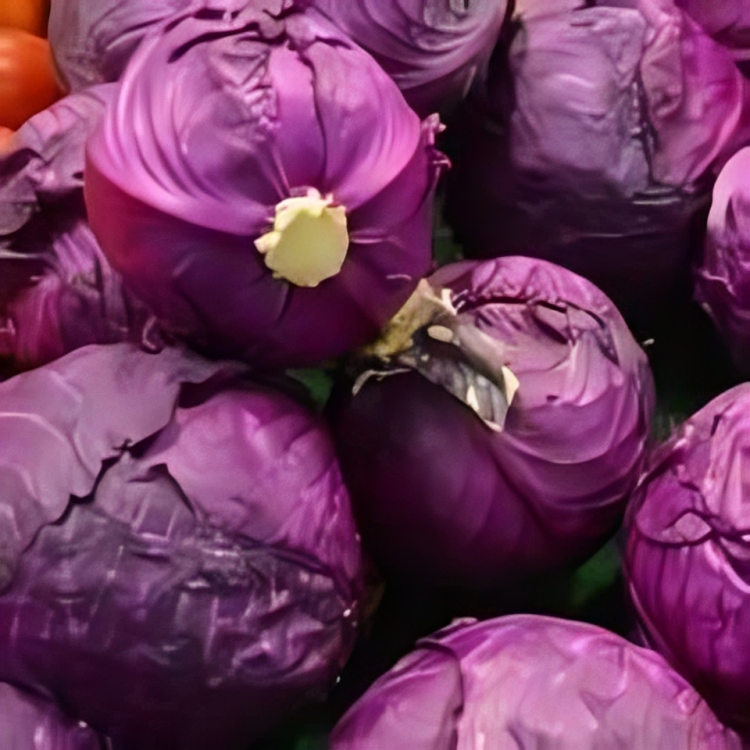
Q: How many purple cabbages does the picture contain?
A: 12